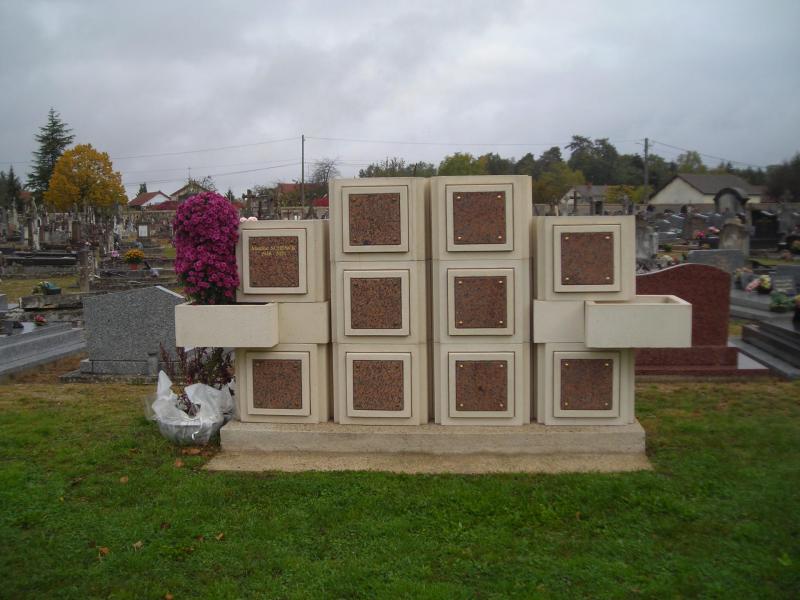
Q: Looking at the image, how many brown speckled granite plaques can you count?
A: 10